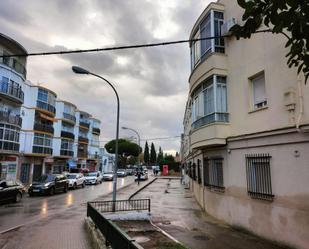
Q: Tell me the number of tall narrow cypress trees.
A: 3